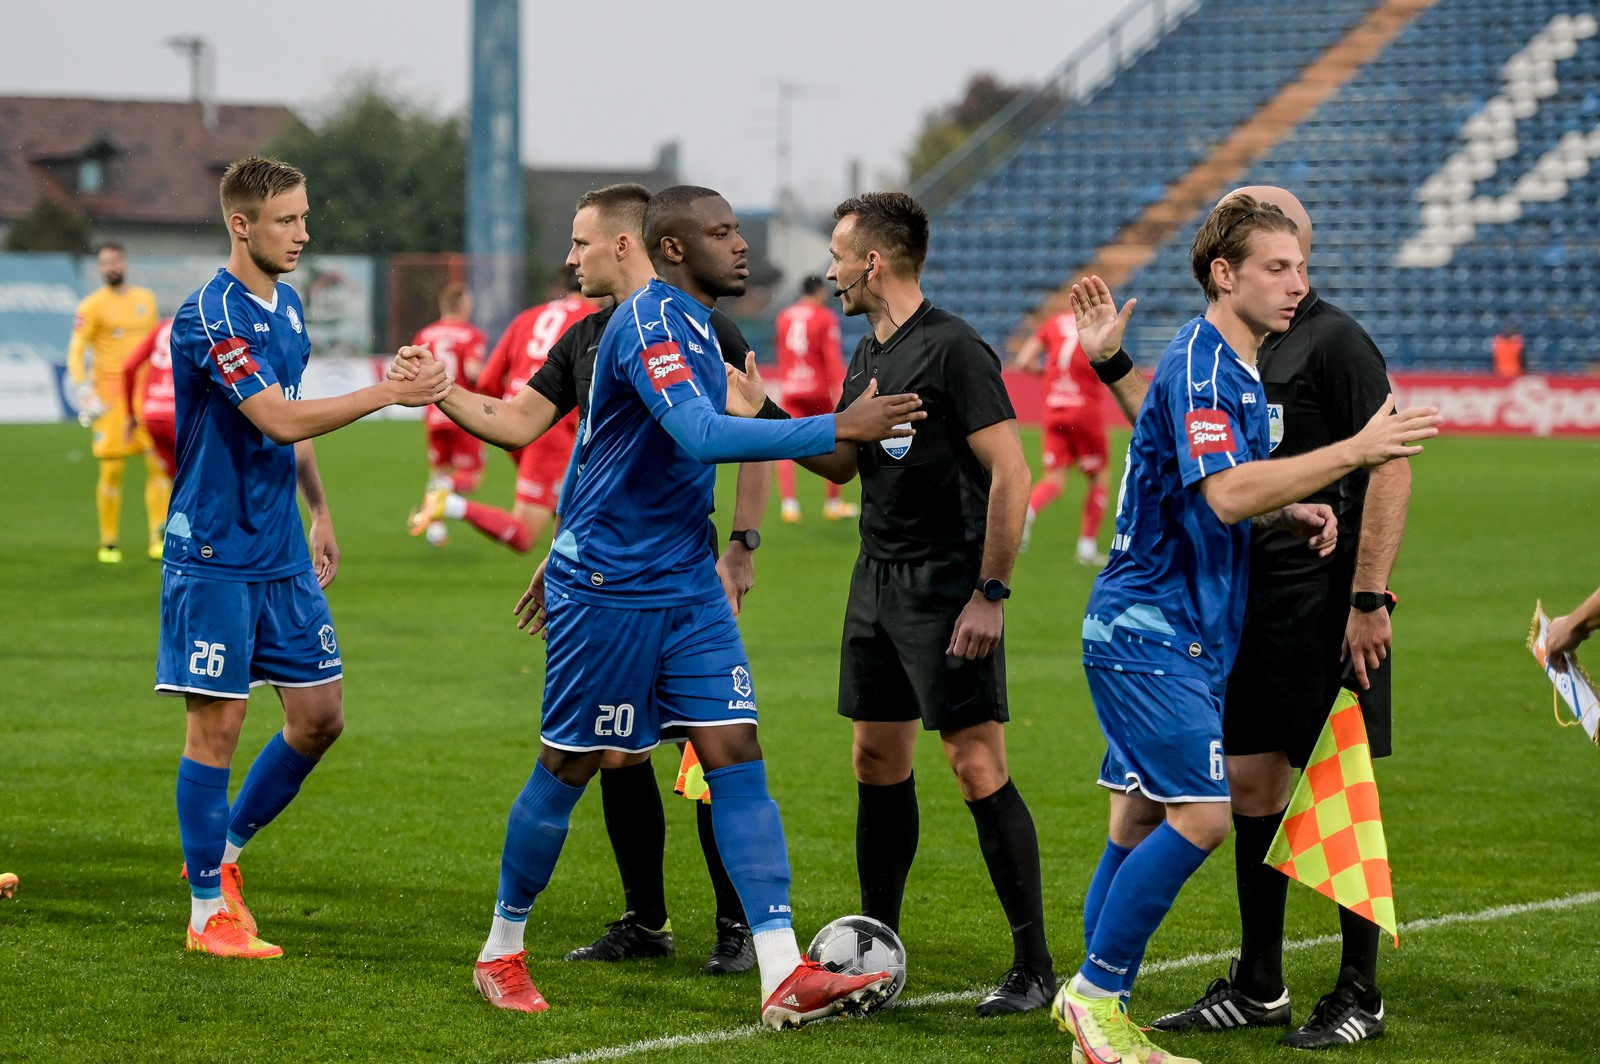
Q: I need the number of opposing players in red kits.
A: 5